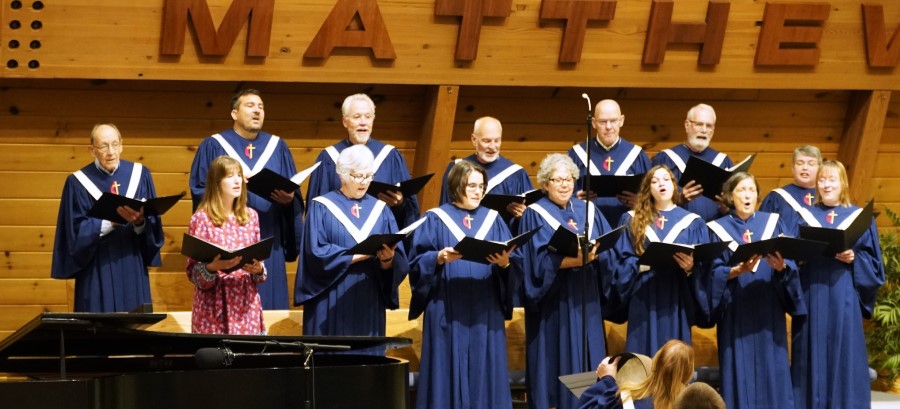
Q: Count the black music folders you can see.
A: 13